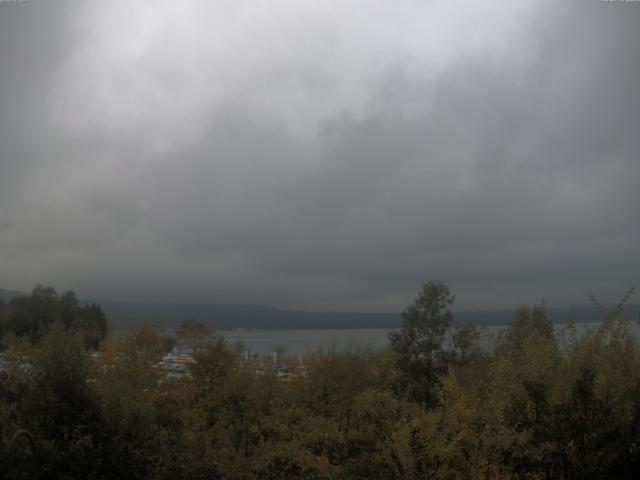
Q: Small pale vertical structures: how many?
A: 3